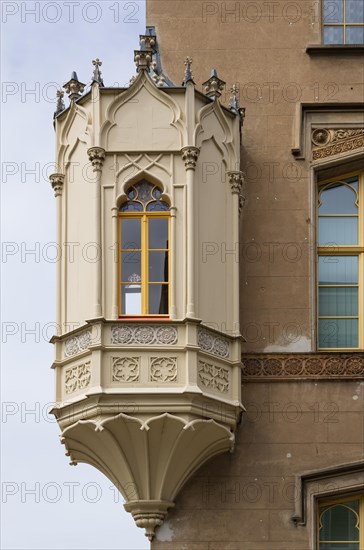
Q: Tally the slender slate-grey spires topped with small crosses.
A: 4